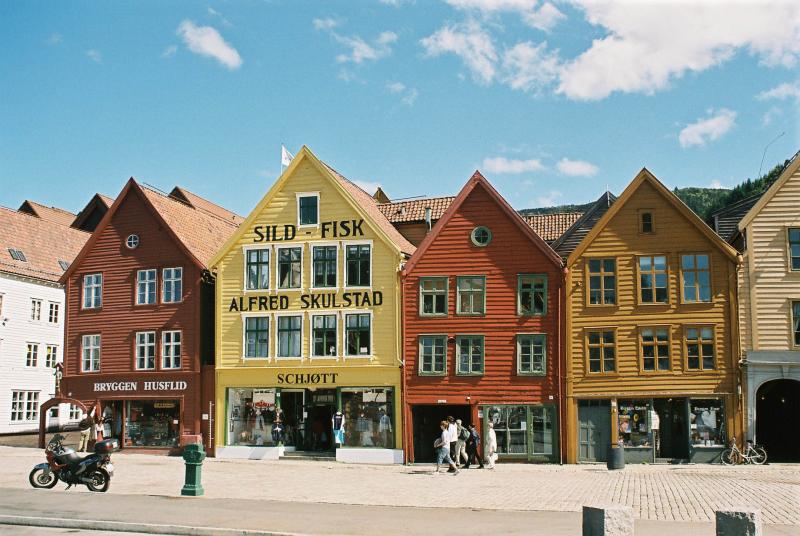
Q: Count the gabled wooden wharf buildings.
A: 5